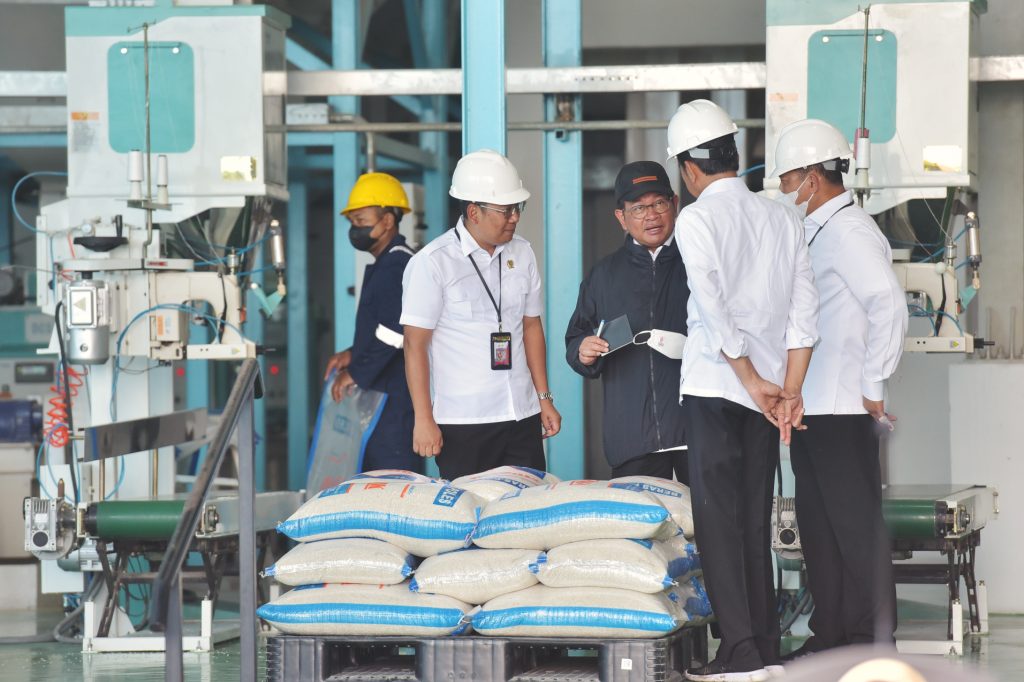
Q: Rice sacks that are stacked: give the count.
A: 12